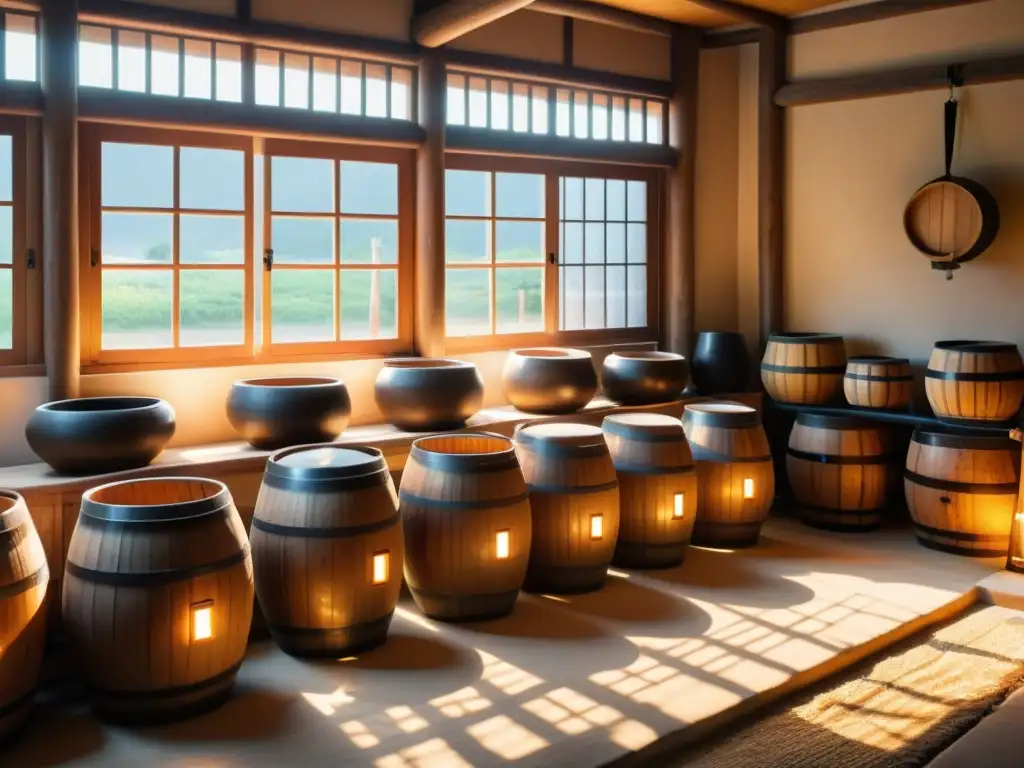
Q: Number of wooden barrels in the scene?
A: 12